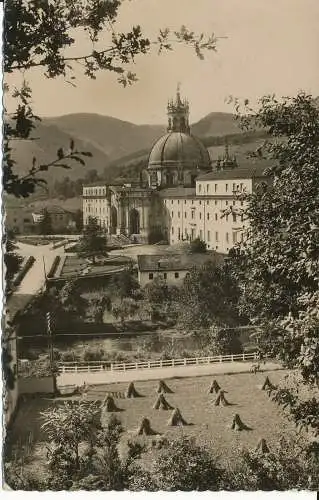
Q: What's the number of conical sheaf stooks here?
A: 11